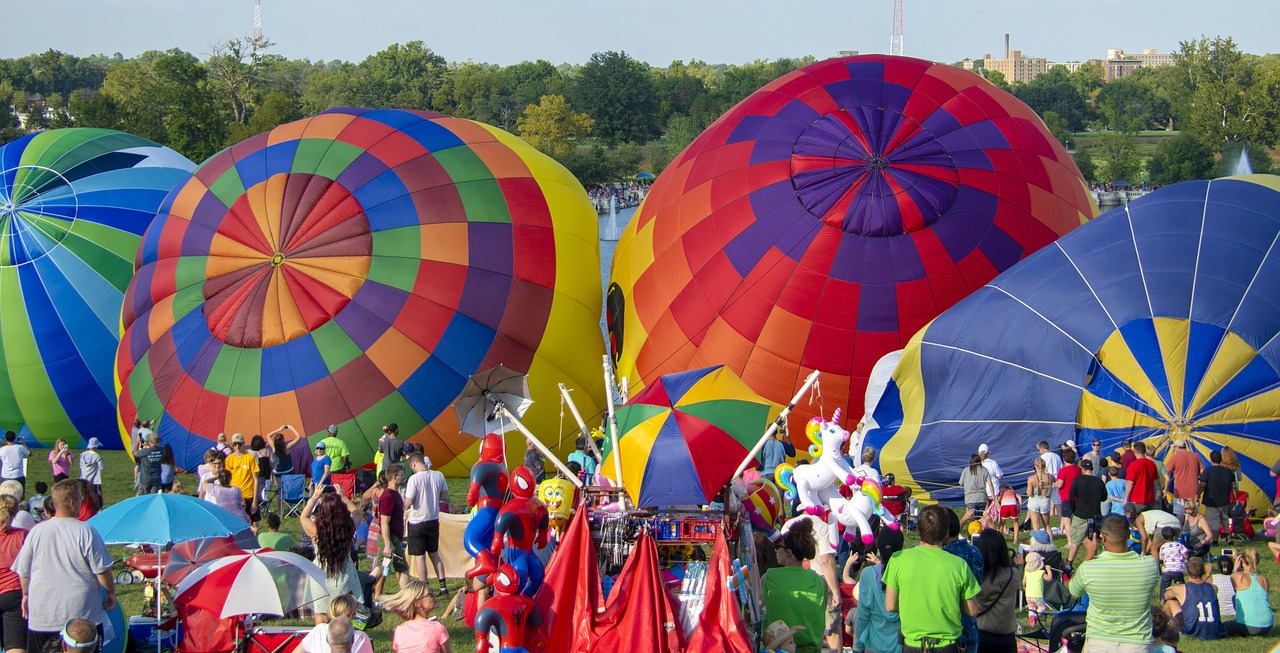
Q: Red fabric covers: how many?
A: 3